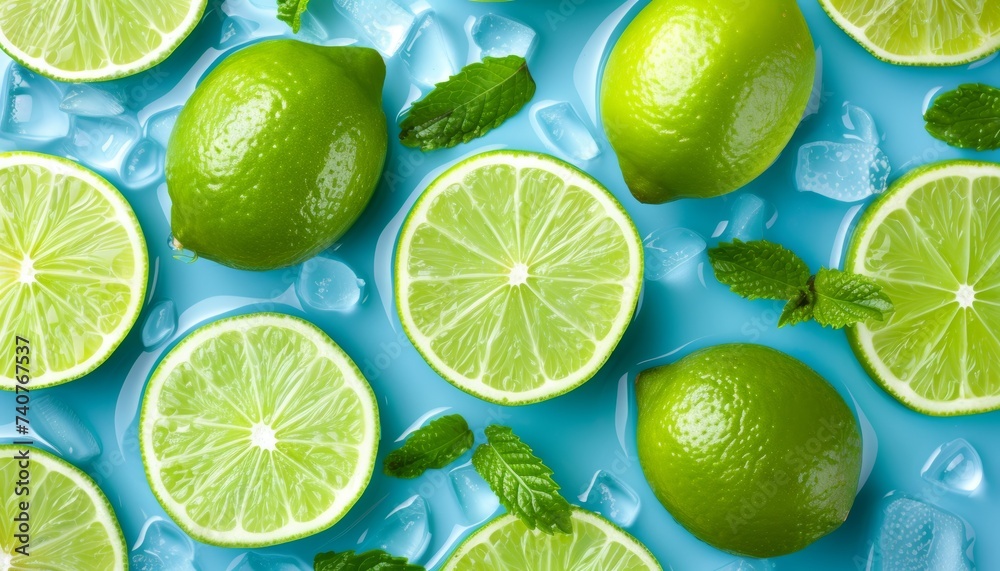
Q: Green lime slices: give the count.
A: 8